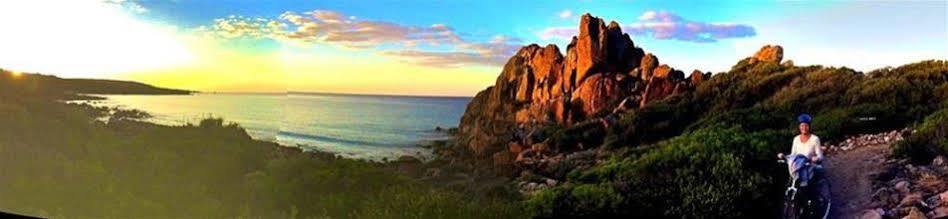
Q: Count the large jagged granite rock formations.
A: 1